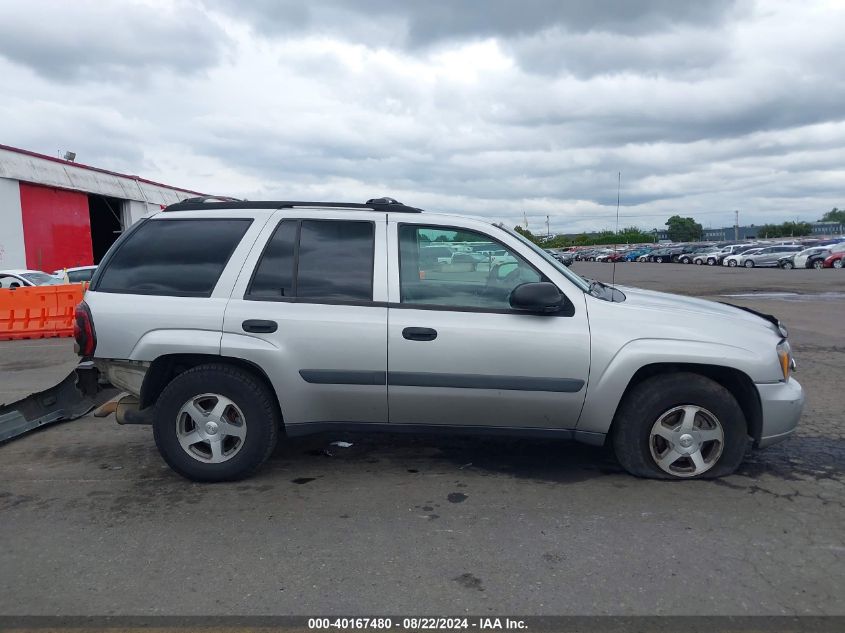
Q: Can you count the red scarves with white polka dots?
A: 0